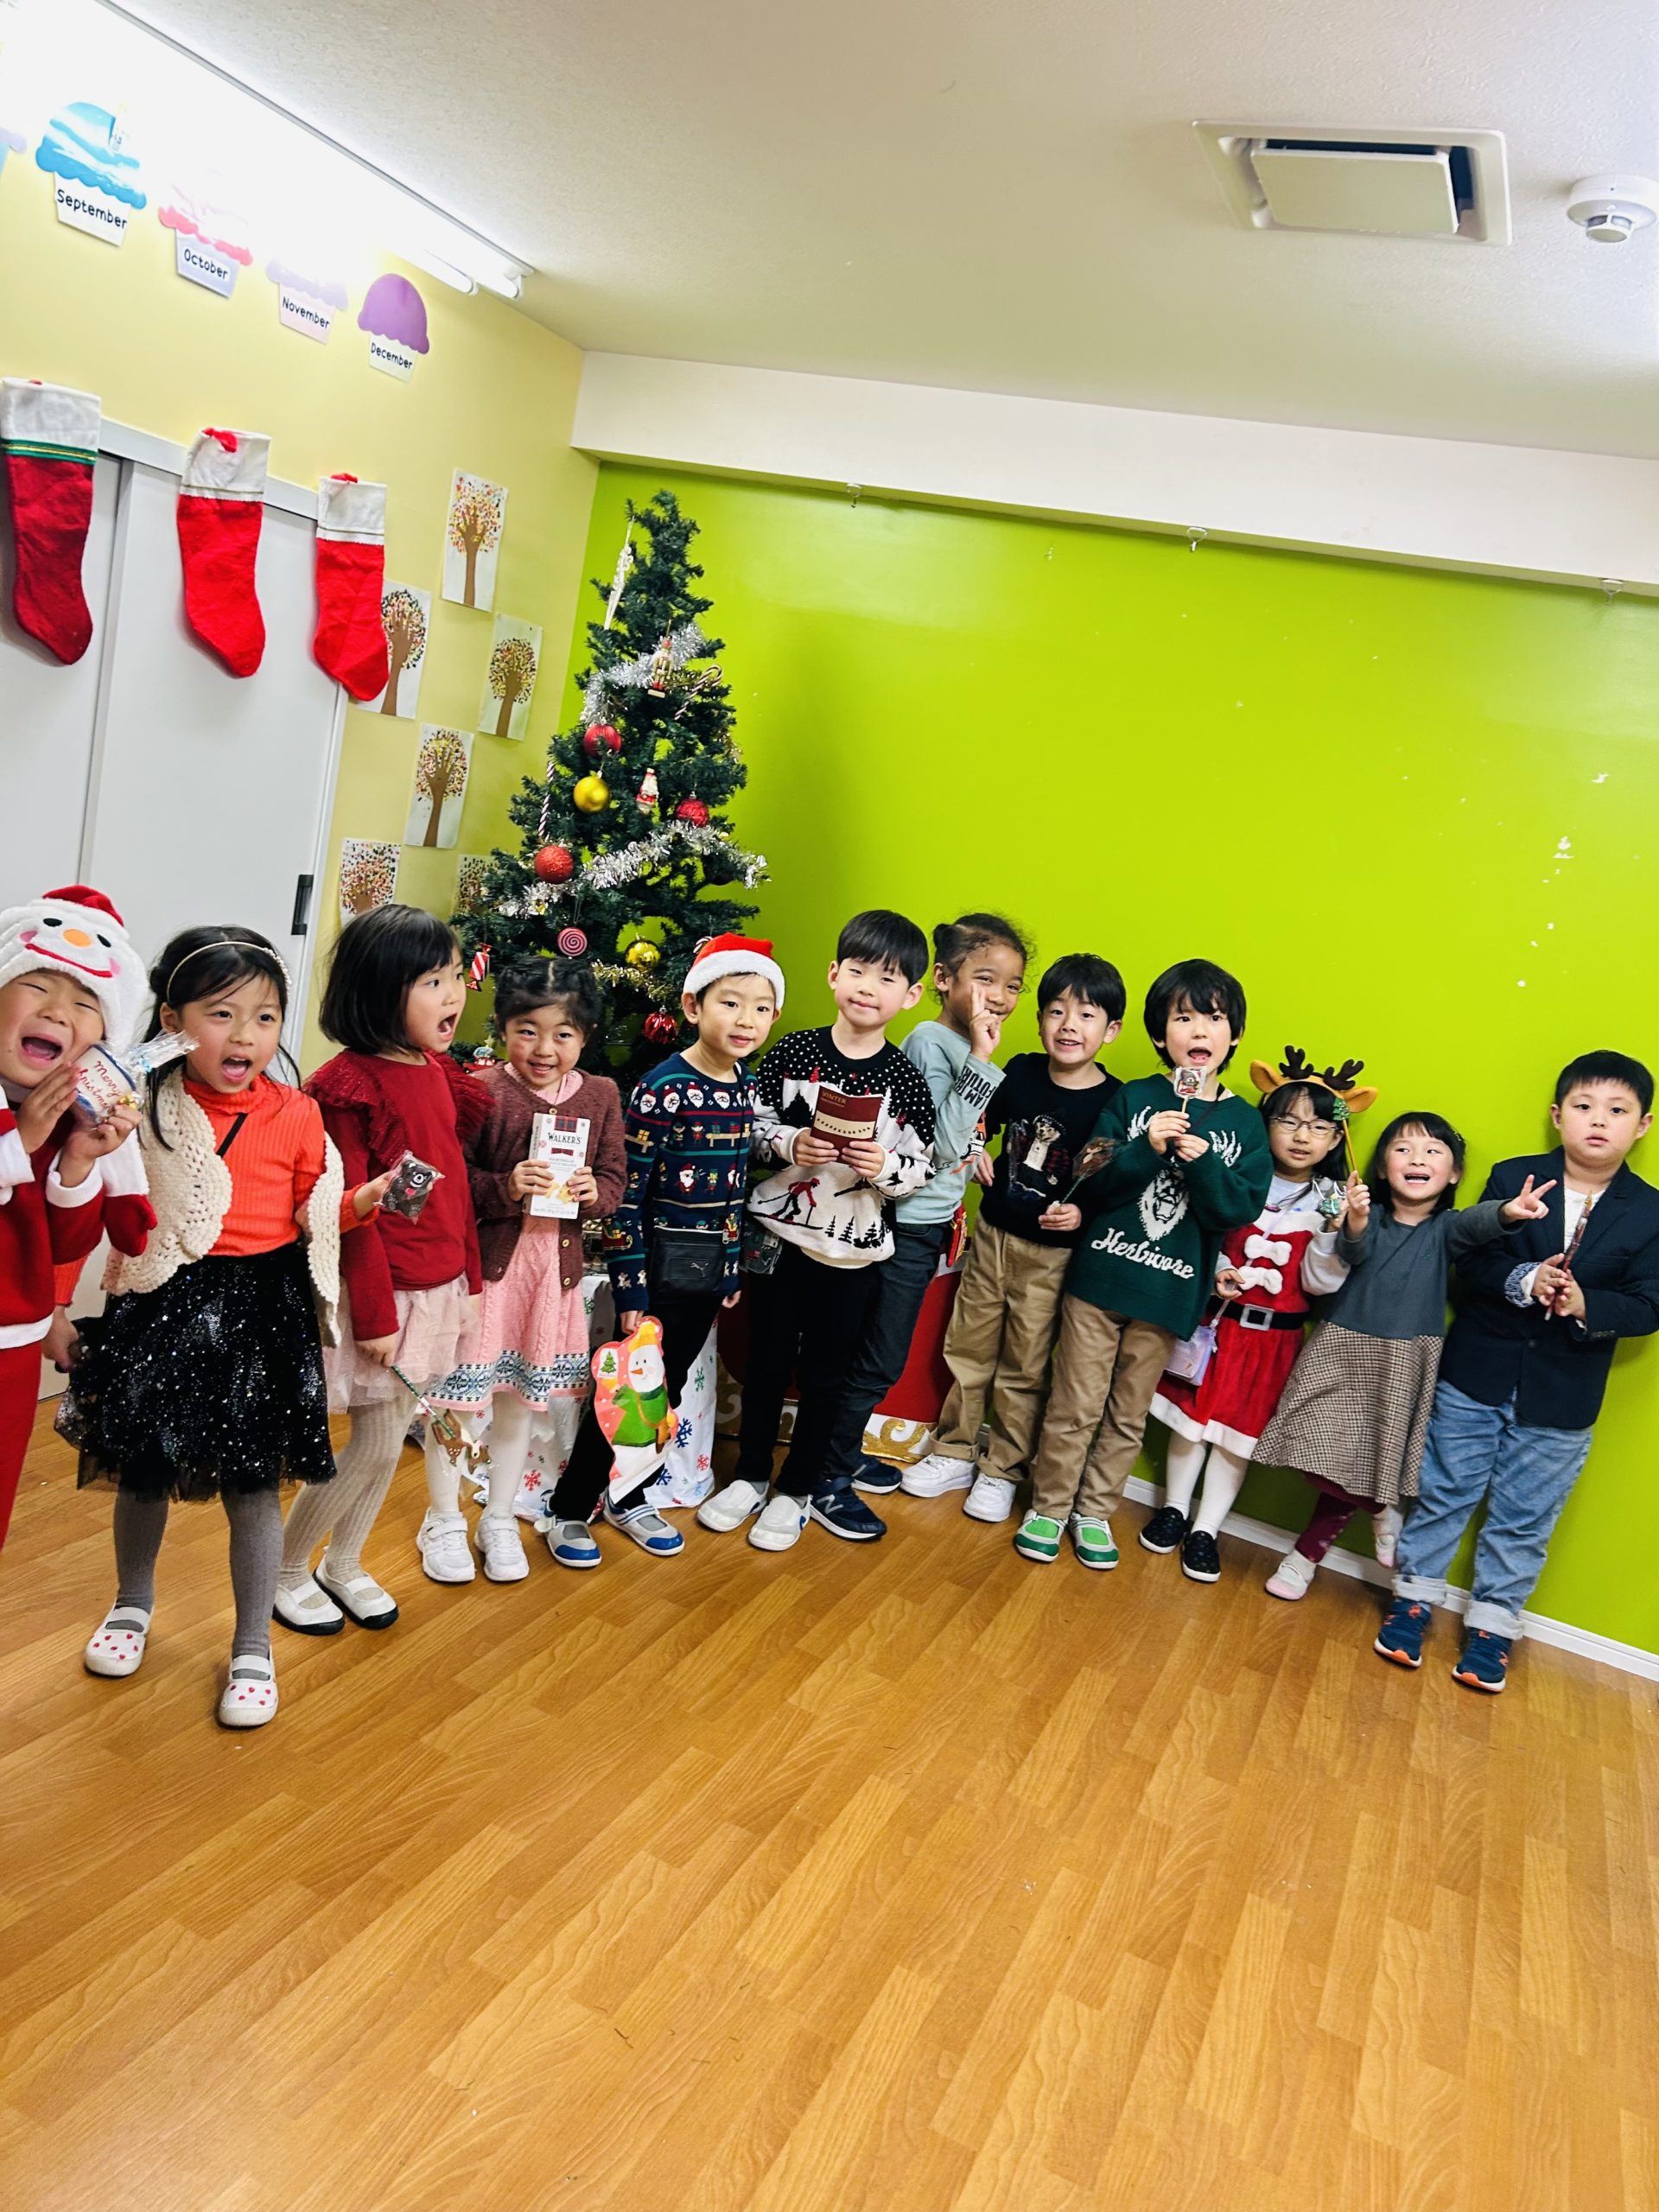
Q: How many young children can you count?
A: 12